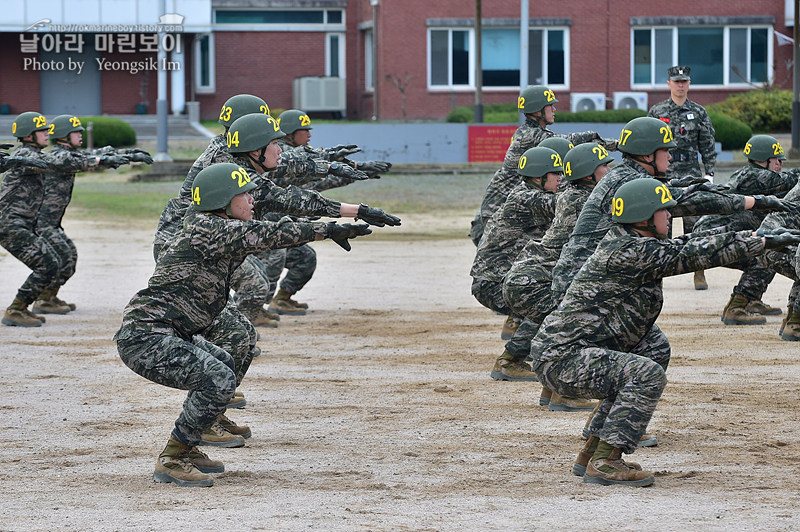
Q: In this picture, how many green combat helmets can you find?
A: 13